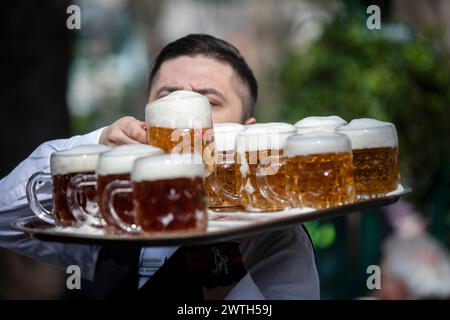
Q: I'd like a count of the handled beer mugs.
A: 9